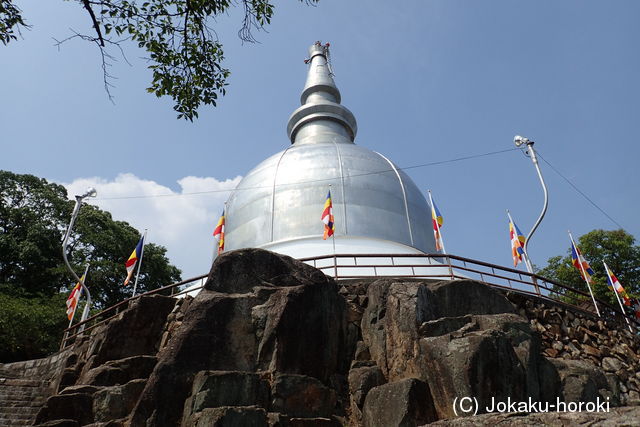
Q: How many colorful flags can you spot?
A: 8